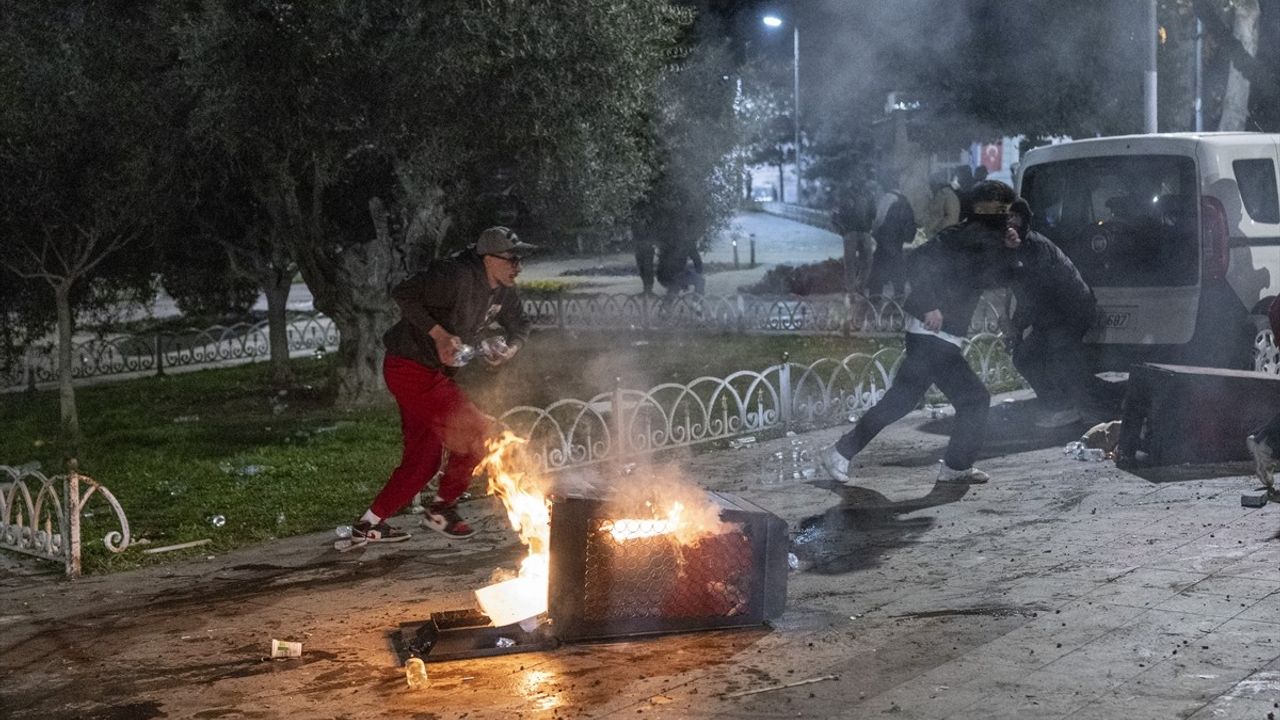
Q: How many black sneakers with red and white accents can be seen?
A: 2